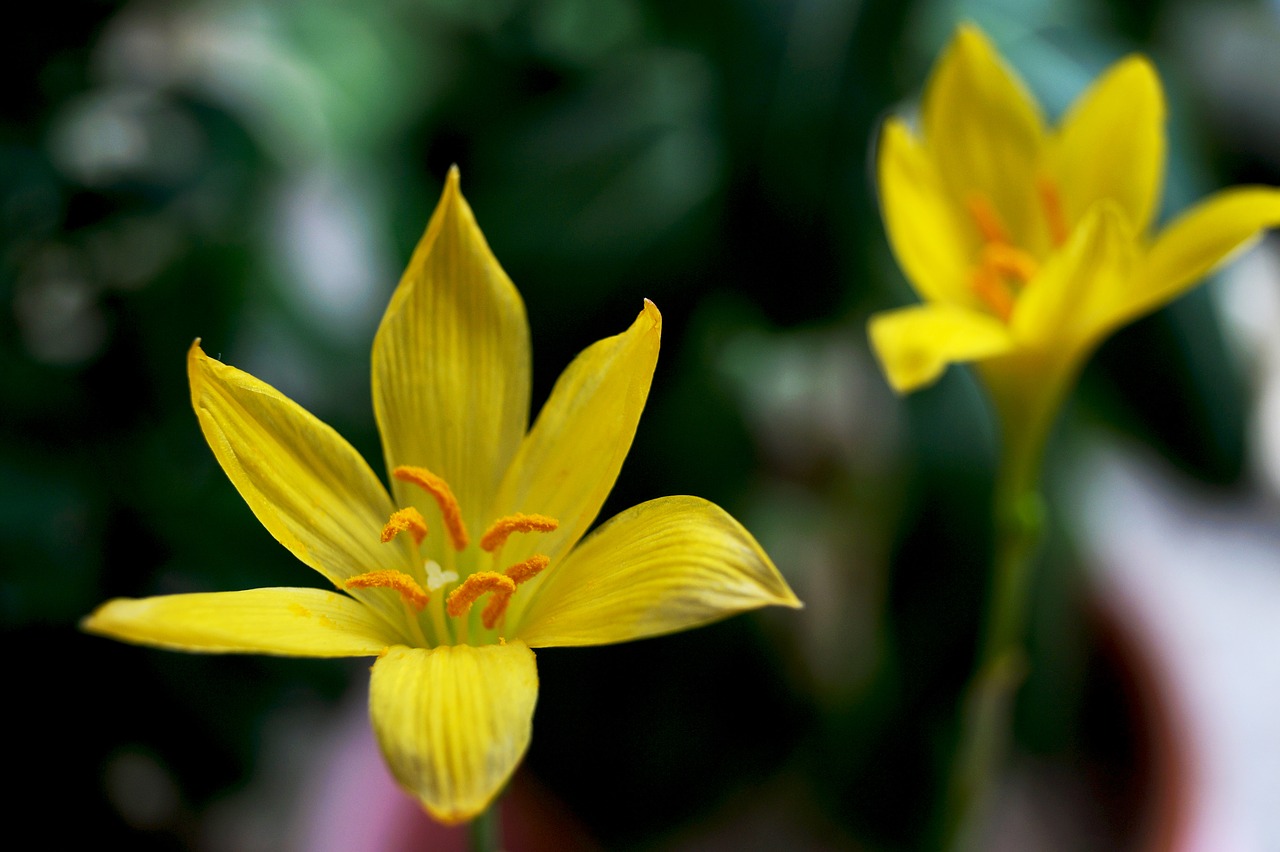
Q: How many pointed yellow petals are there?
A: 12